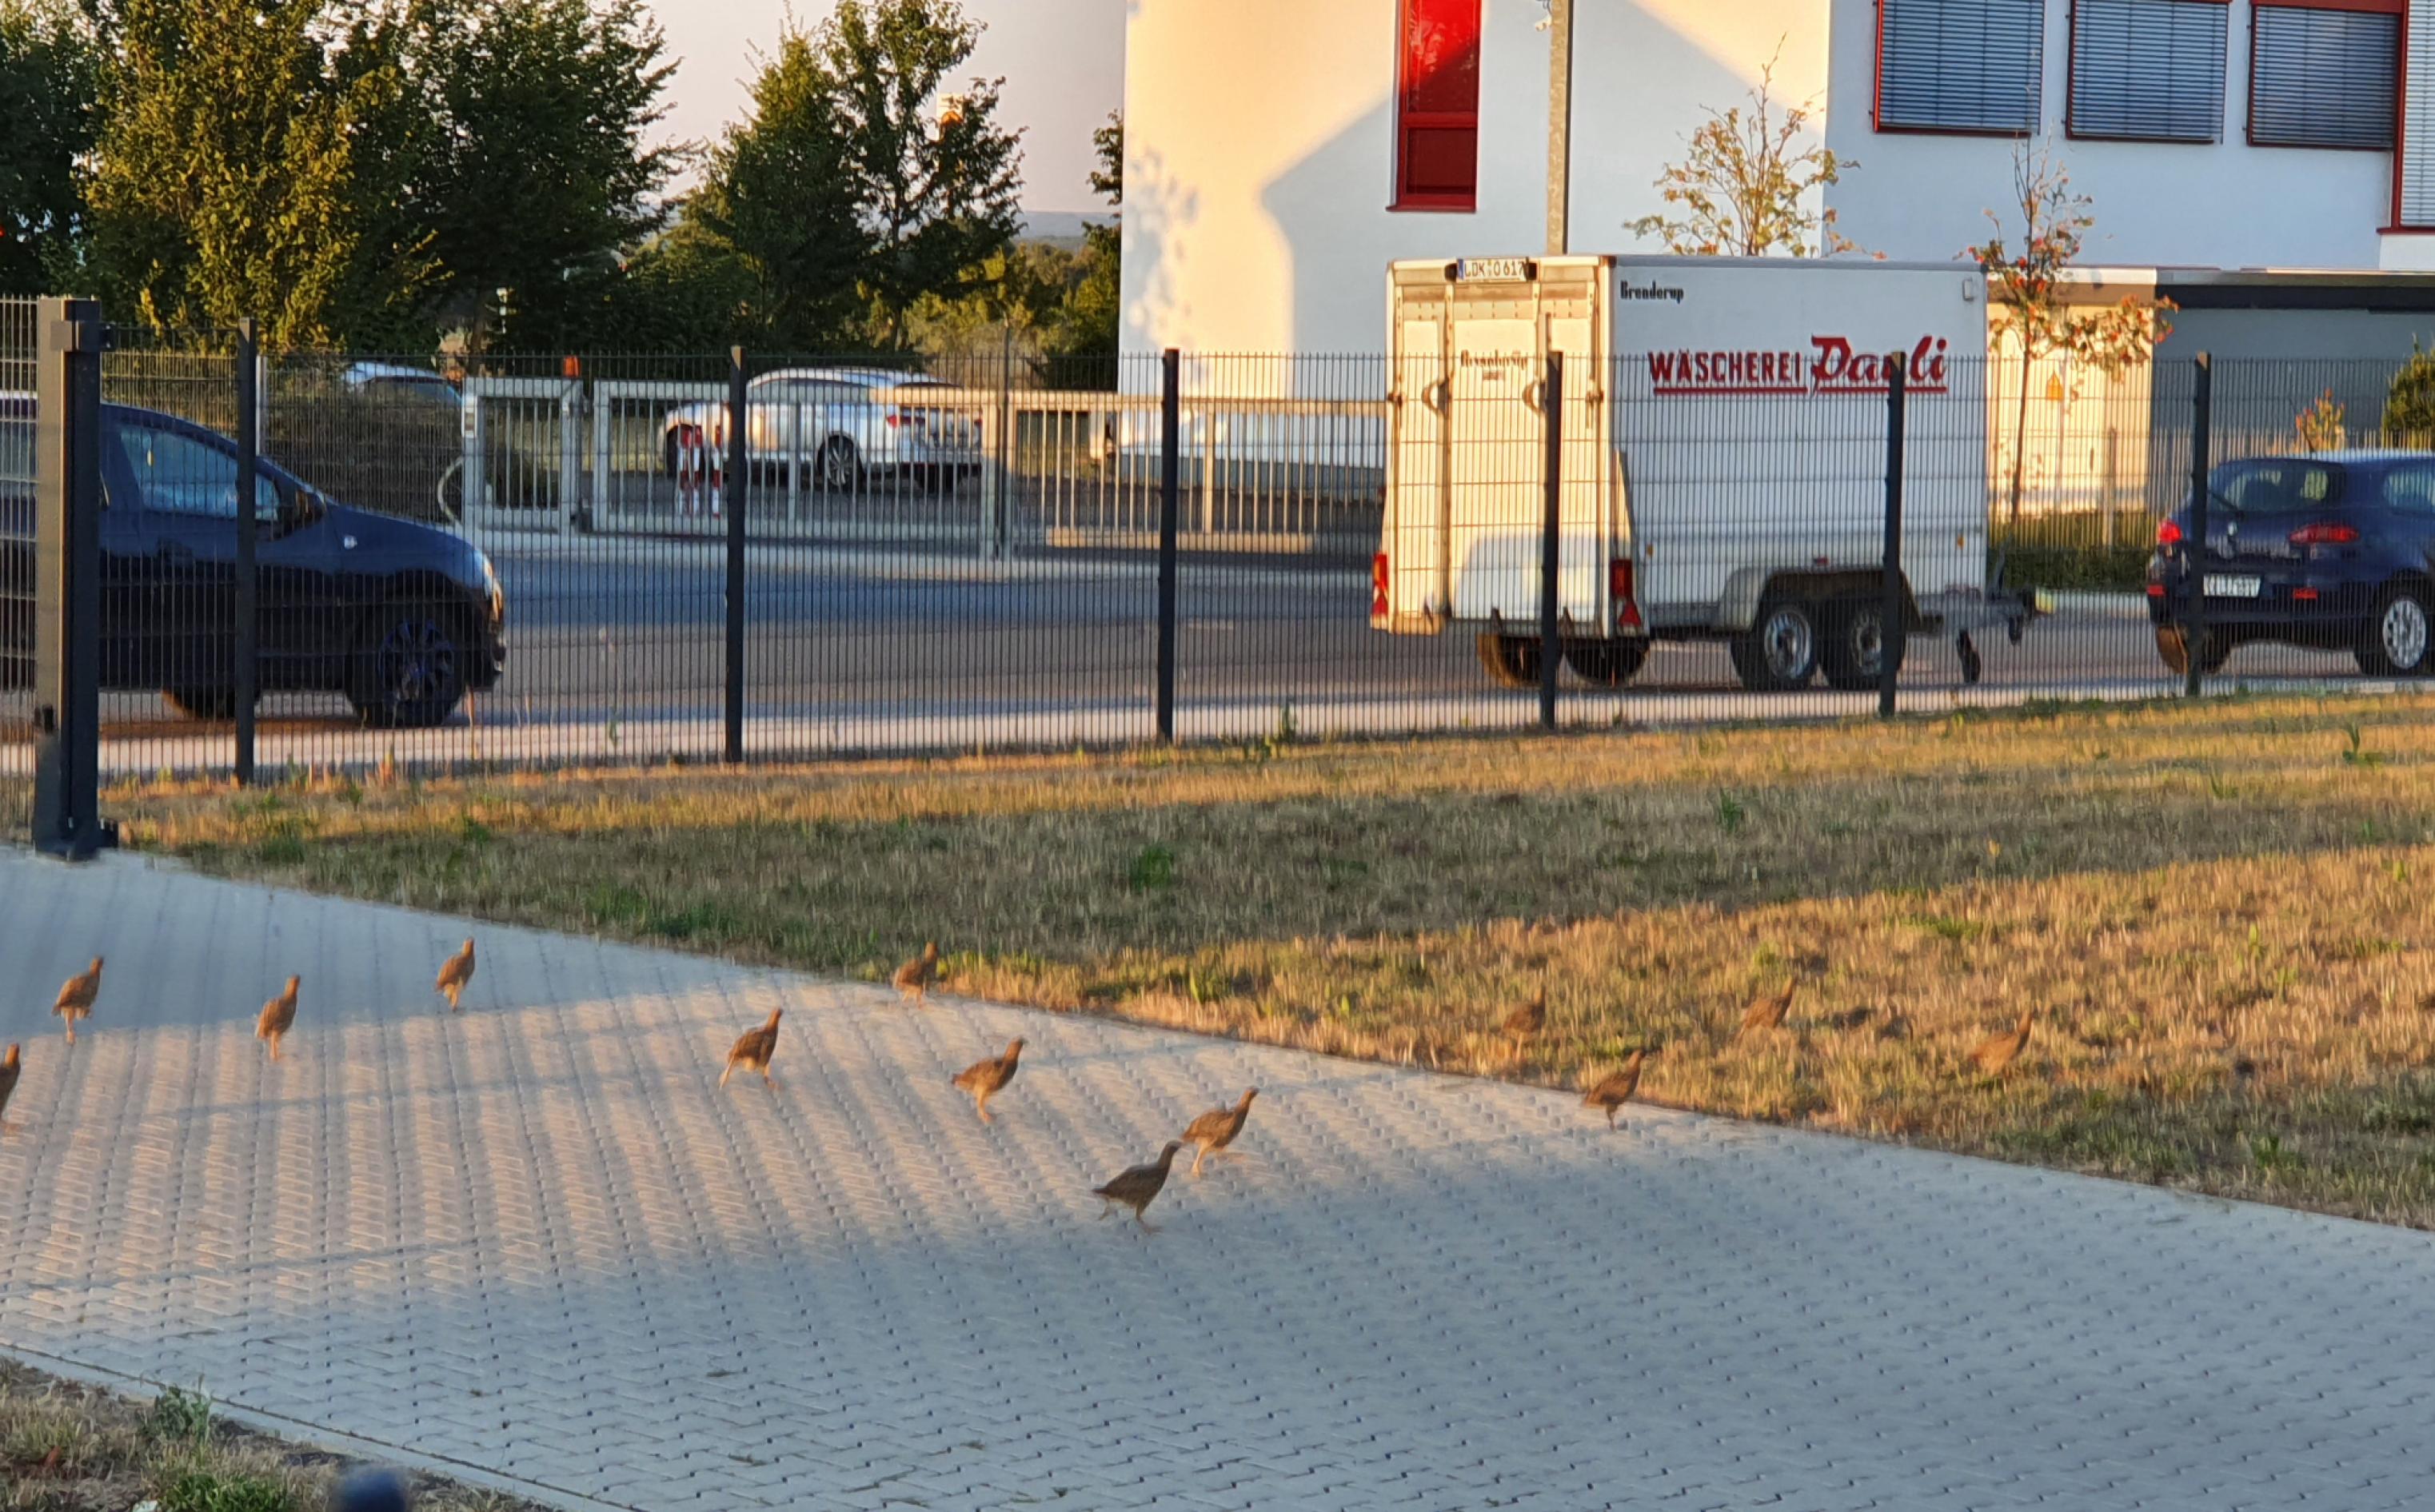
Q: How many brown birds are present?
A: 13